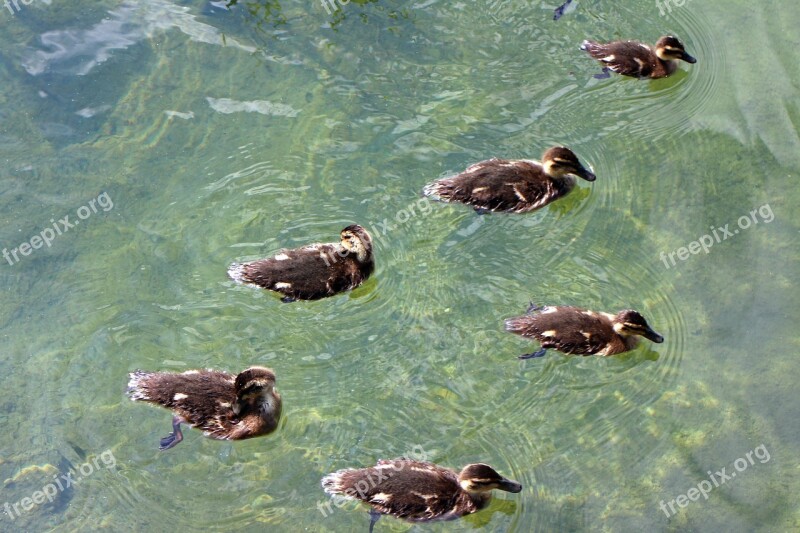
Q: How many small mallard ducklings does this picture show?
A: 6